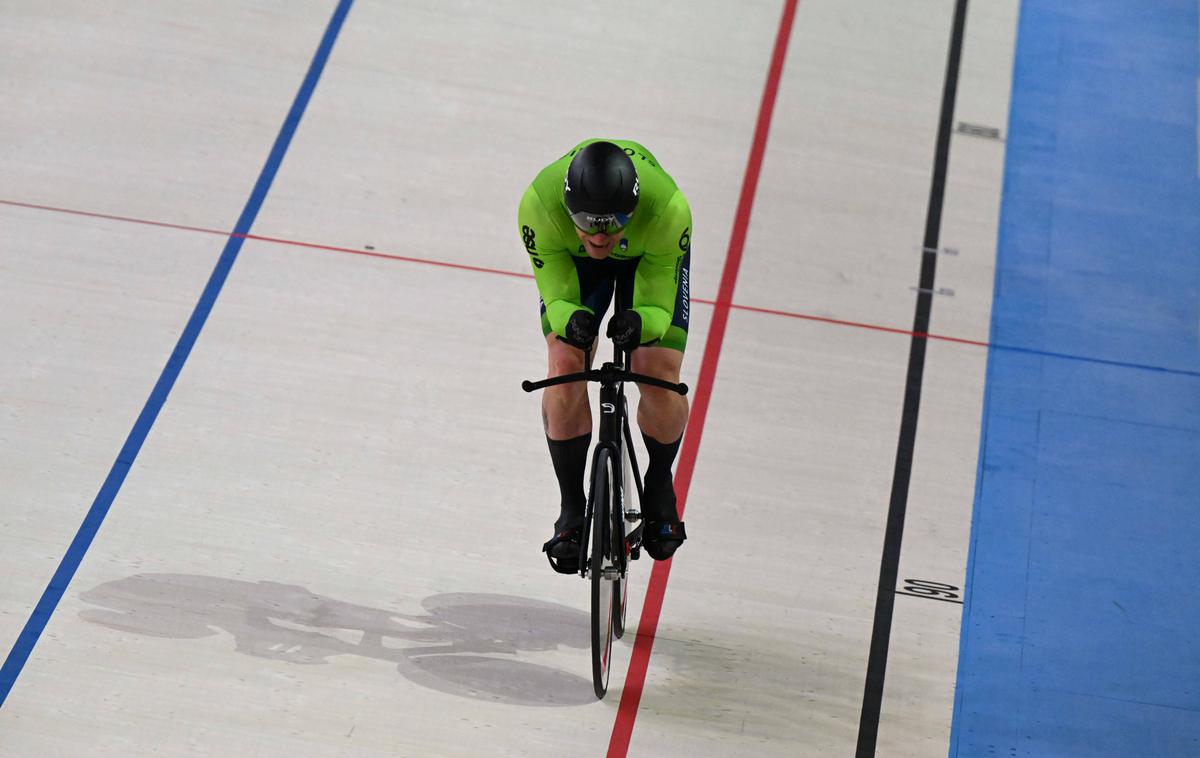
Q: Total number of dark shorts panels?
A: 2